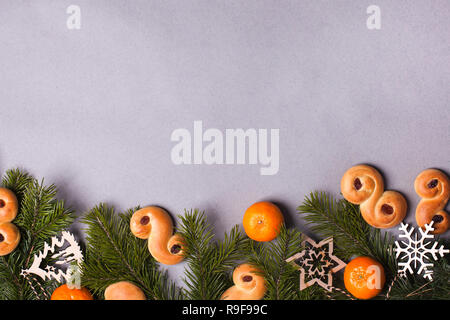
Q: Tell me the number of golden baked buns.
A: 6